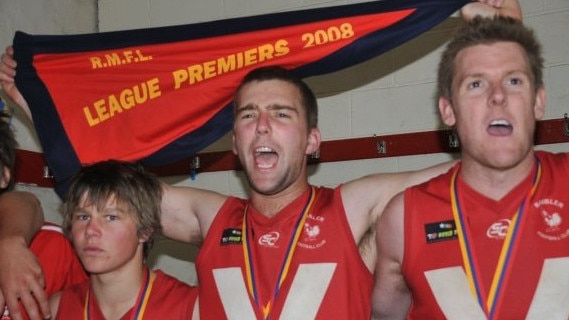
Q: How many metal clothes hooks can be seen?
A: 6